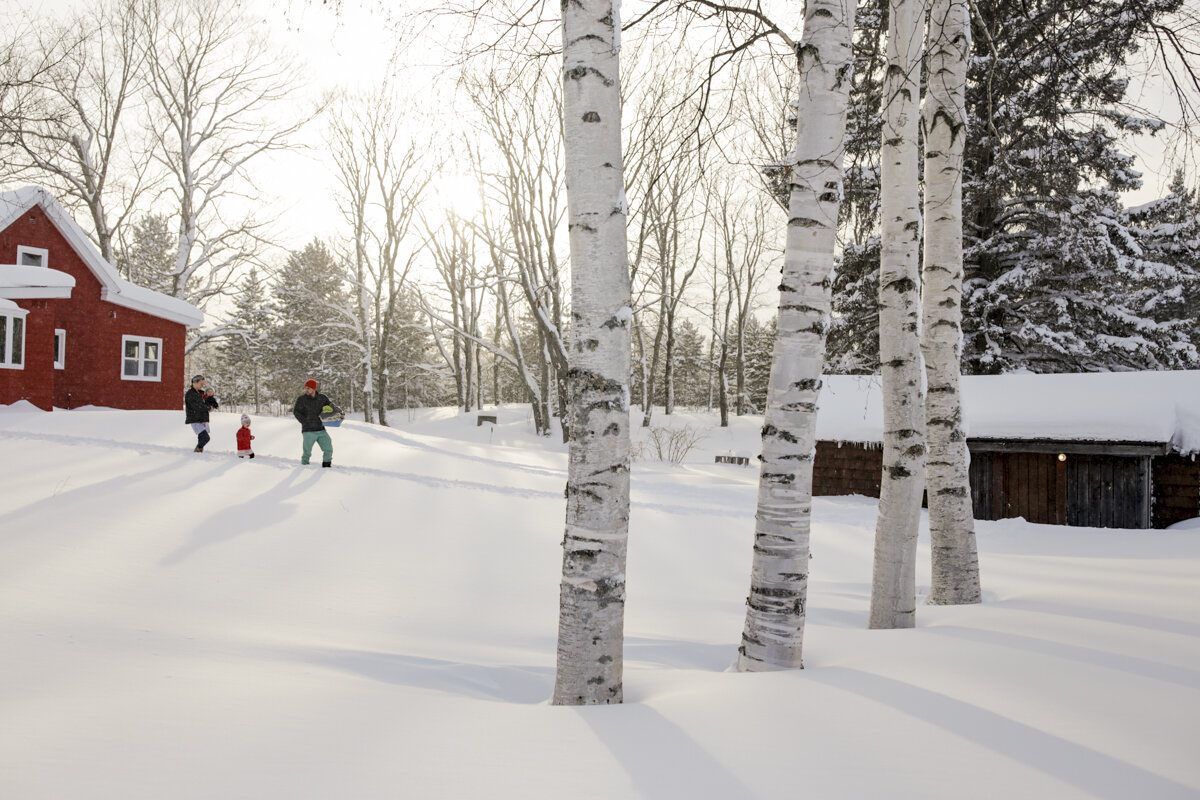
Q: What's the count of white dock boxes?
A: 0